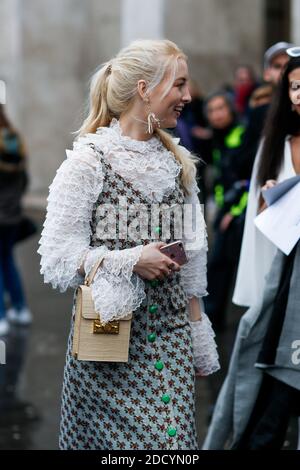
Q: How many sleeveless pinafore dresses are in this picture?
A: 1